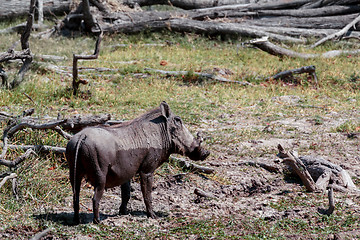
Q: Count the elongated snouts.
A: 1